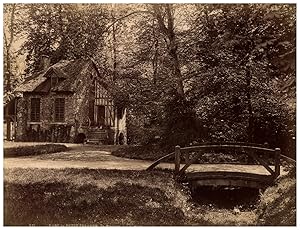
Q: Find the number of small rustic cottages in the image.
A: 1